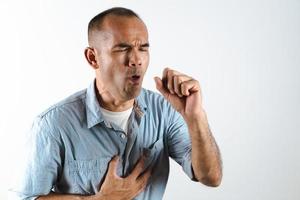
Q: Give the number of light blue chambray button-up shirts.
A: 1